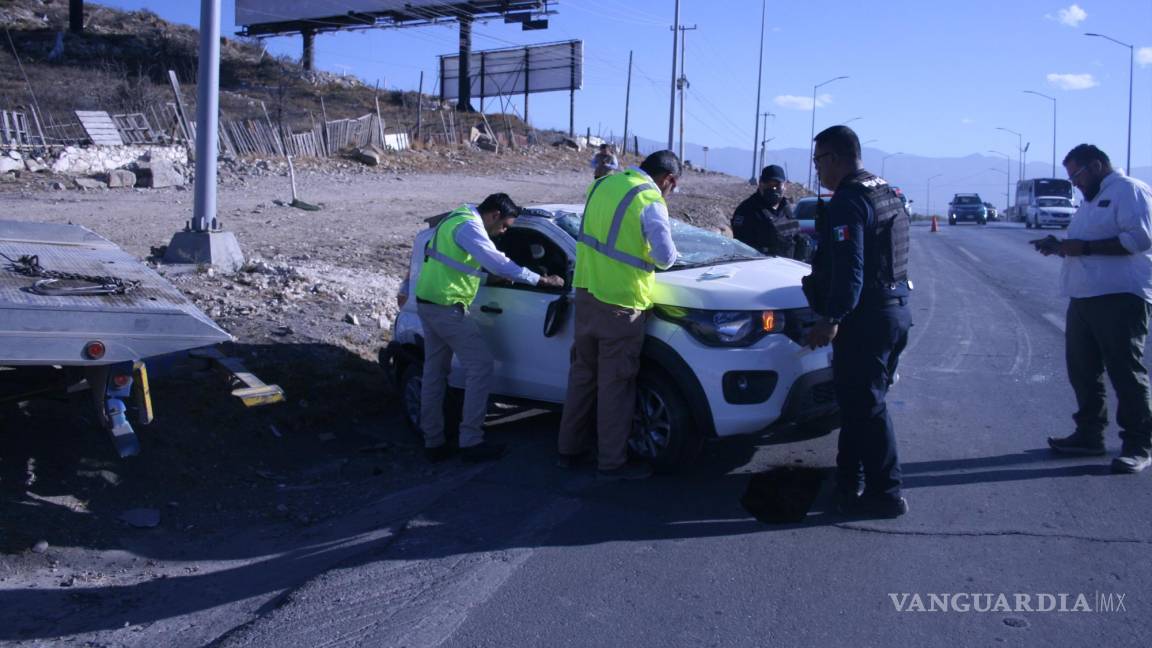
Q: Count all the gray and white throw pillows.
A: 0